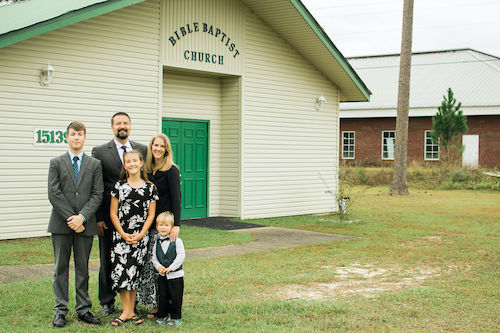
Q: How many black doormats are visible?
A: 1